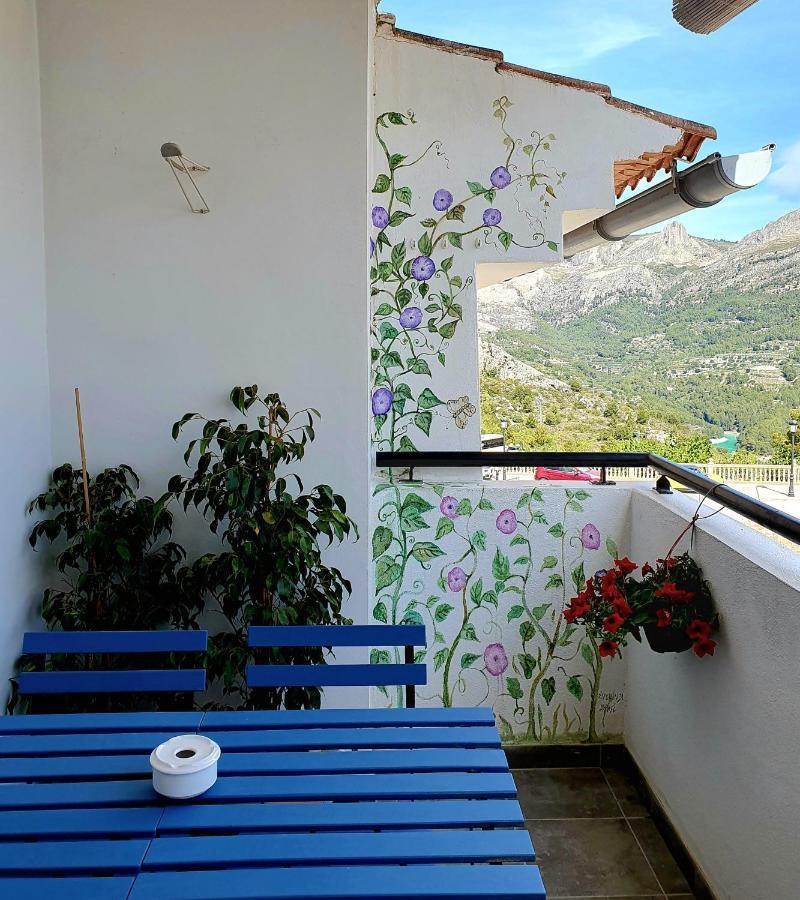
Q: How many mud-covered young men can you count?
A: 0